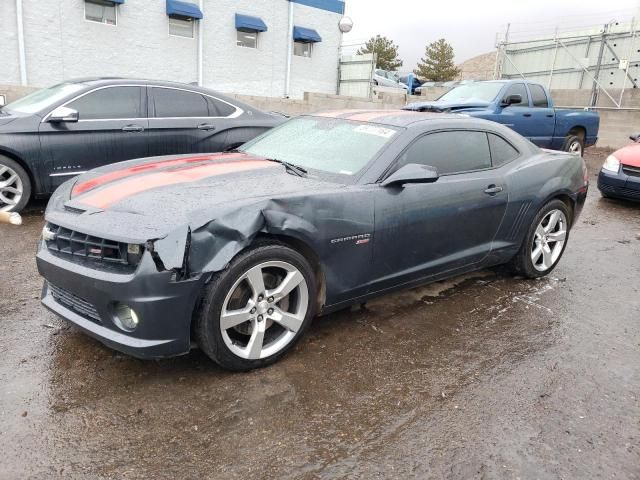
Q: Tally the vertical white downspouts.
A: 3